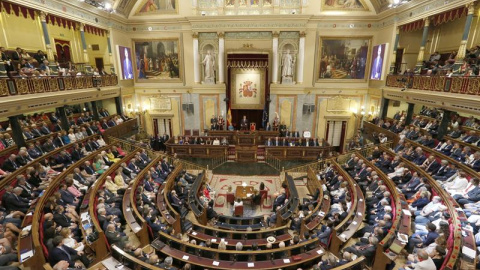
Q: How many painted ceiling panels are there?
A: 2